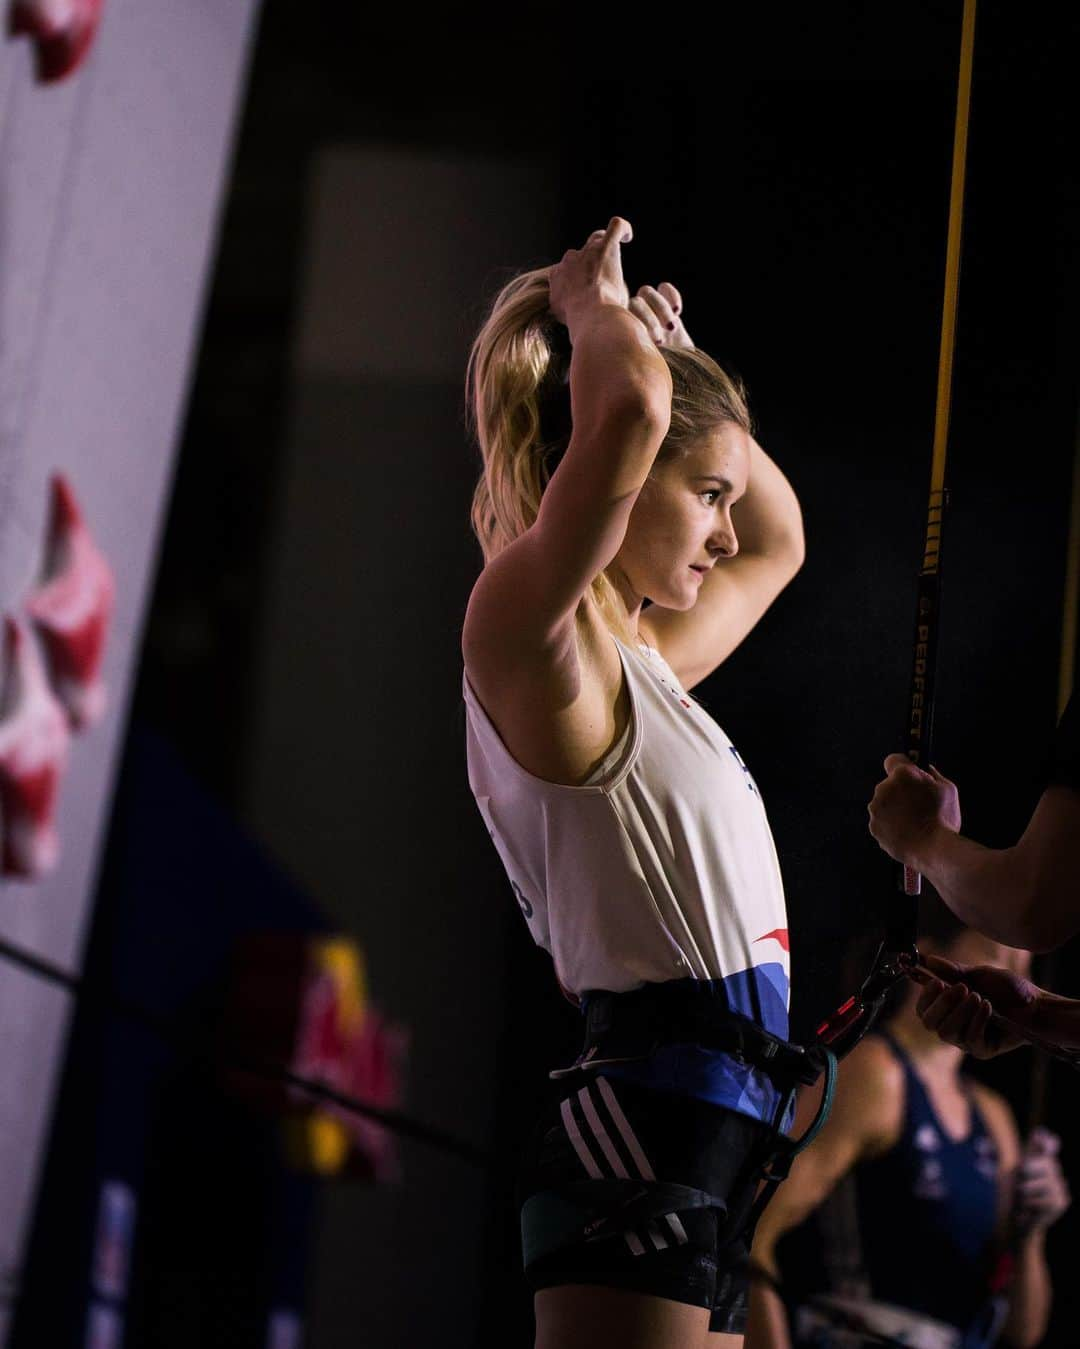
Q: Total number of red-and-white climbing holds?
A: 3